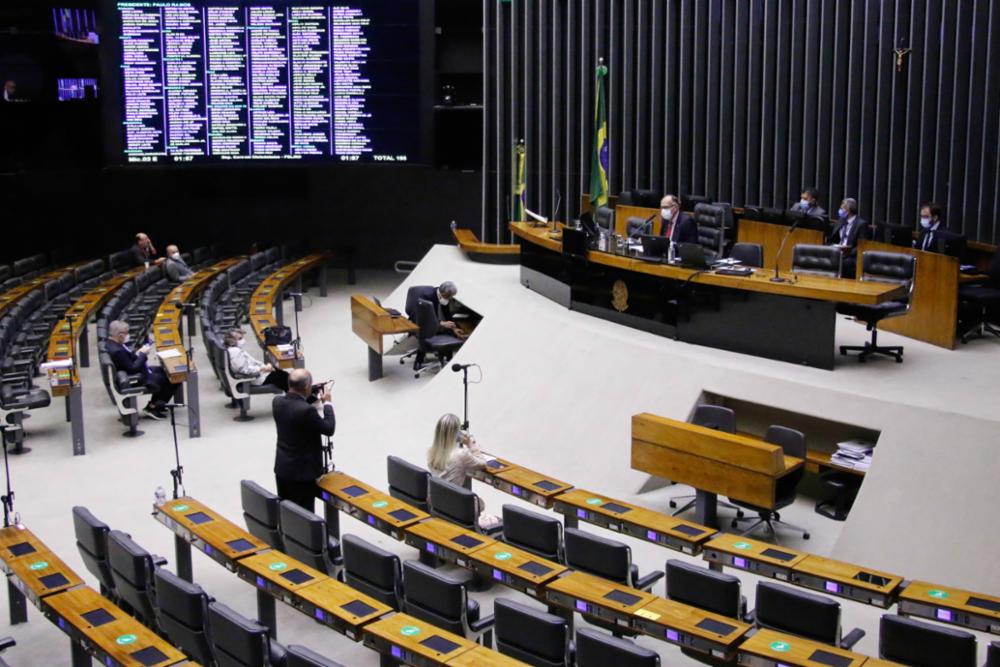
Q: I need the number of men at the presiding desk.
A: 4